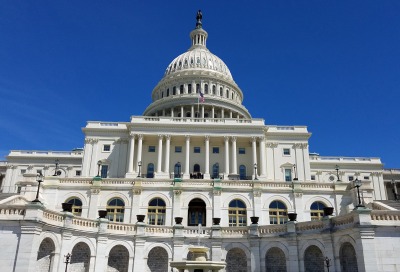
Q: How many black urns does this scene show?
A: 8